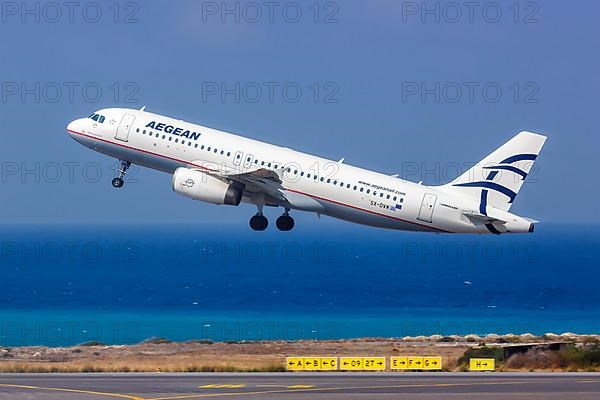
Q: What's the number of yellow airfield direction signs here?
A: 4